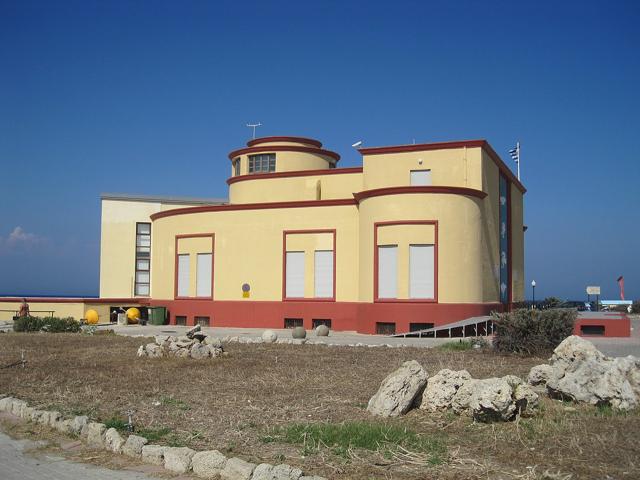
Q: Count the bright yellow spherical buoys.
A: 2